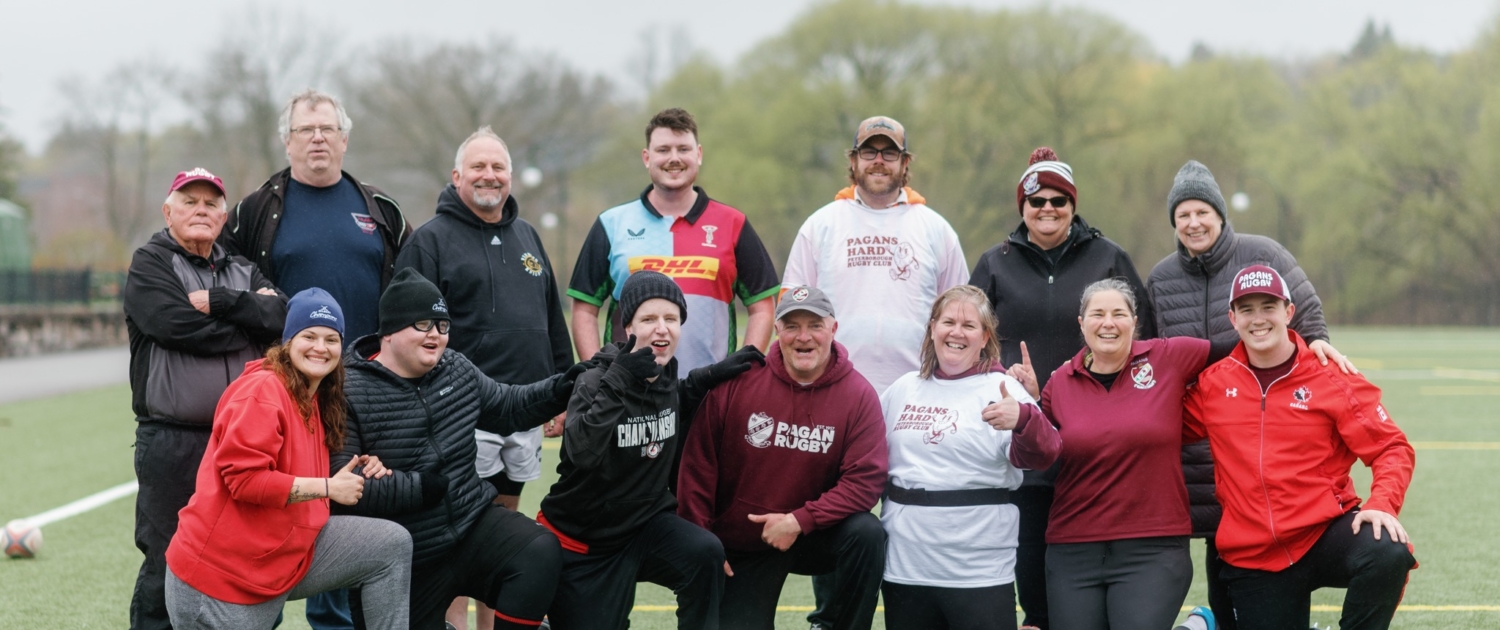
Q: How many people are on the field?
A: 14